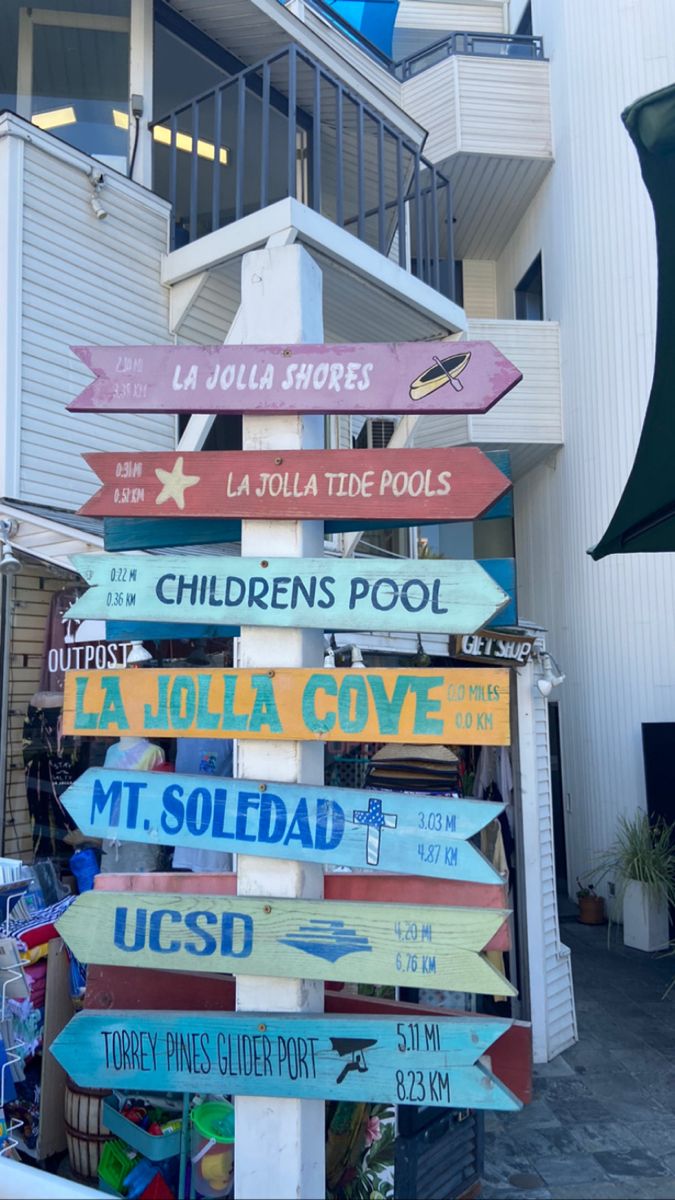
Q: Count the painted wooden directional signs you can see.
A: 7